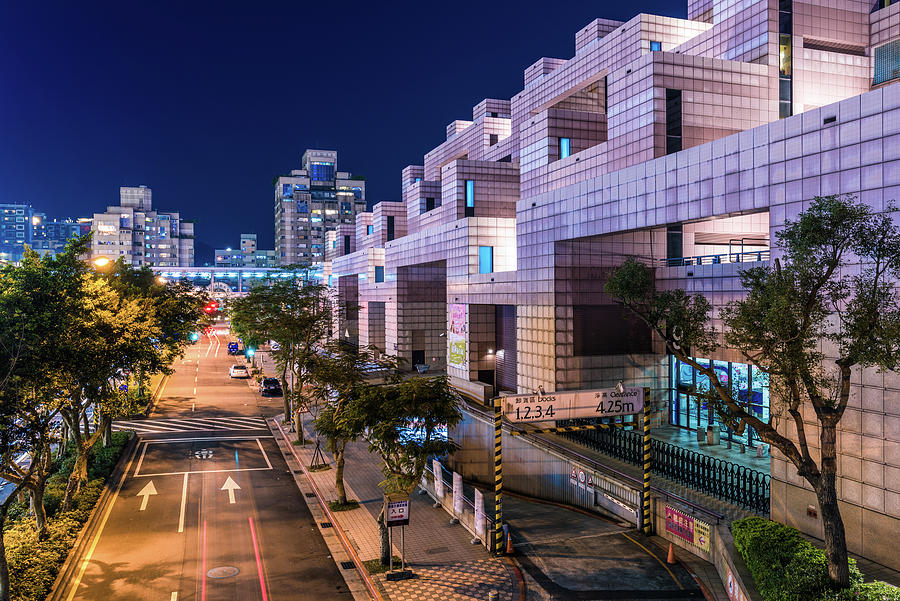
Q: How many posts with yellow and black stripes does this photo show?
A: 2